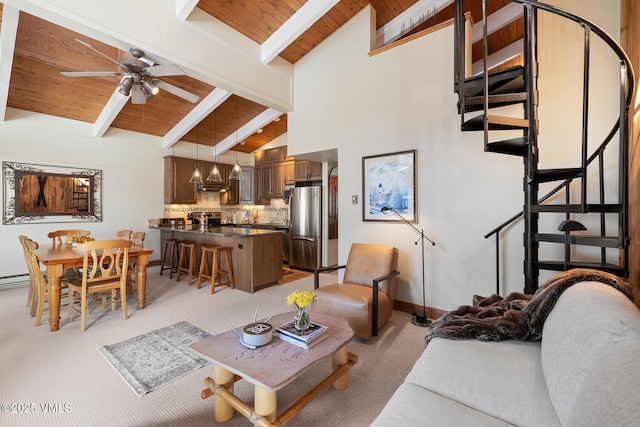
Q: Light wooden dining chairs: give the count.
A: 6